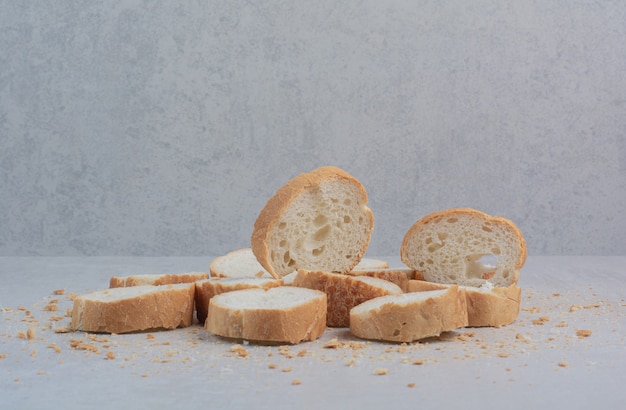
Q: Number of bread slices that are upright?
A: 2